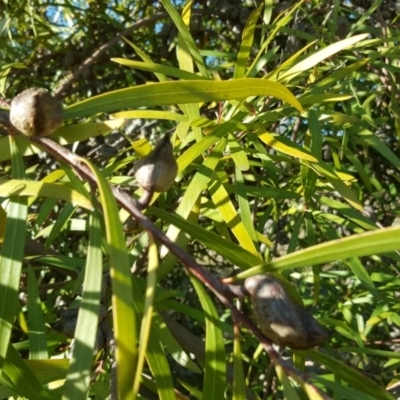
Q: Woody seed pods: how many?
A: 3